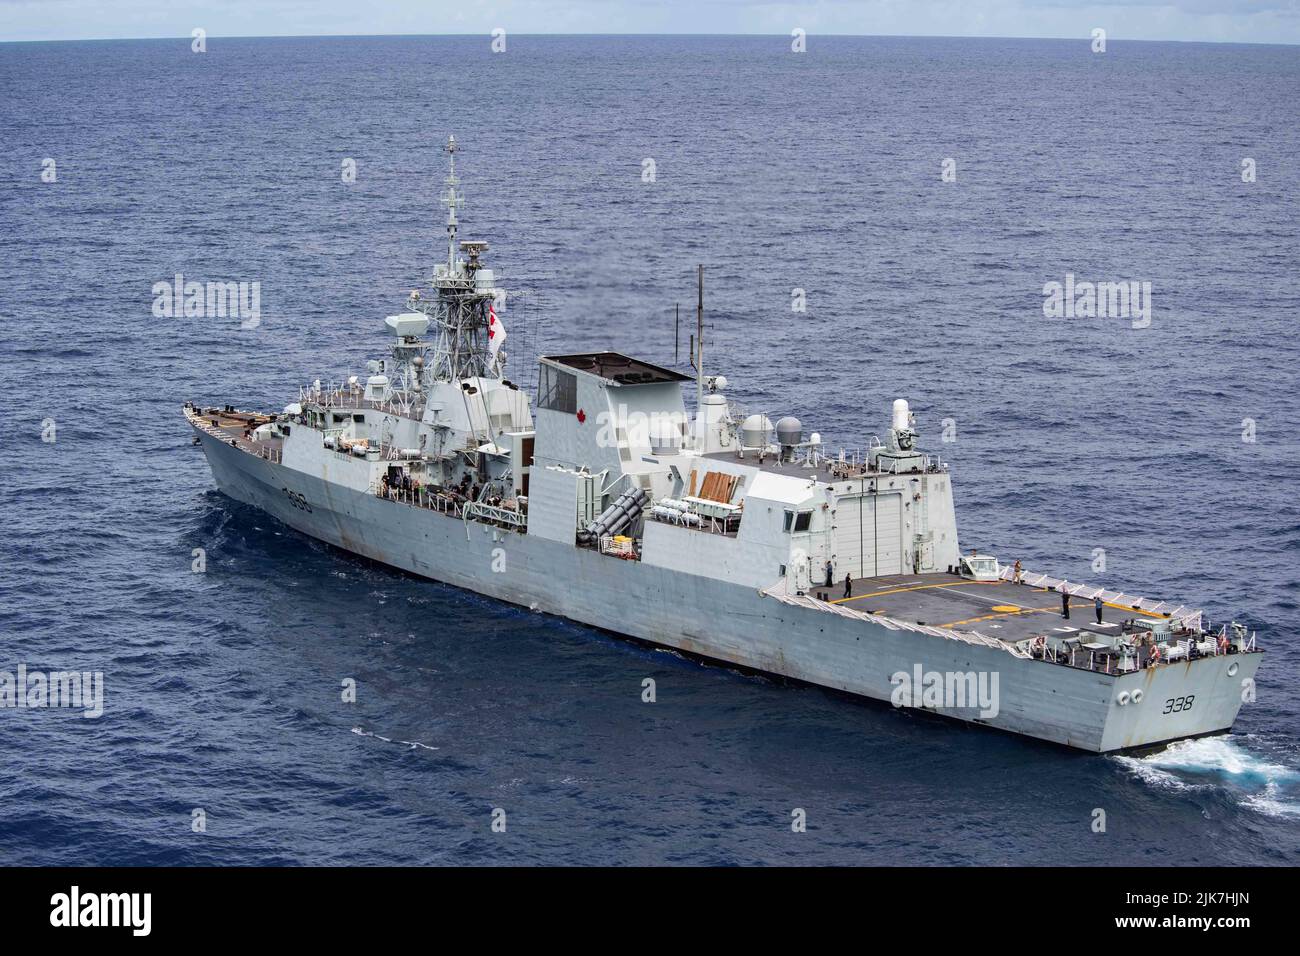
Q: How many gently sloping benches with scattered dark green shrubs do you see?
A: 0